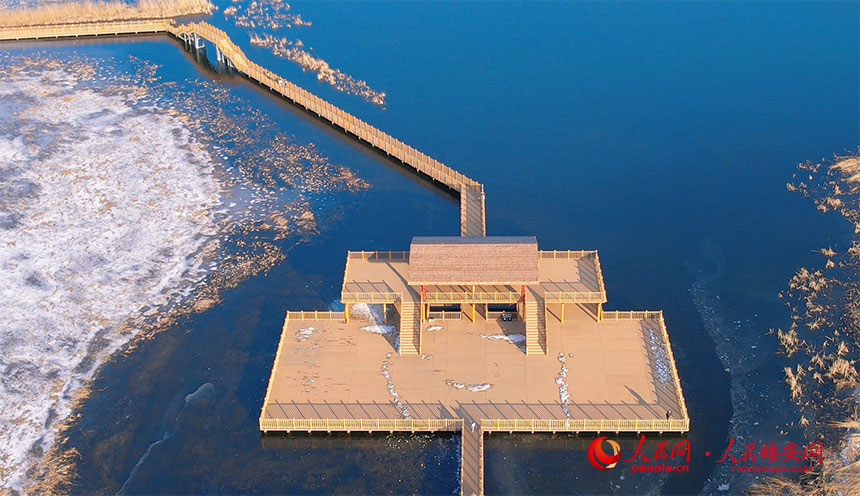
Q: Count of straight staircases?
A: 2